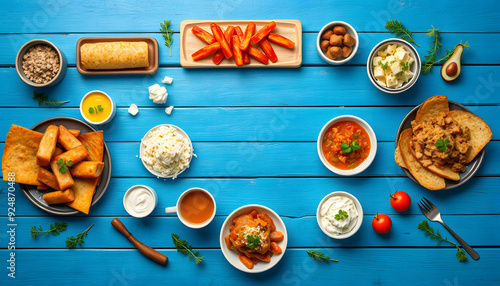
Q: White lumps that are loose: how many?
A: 4